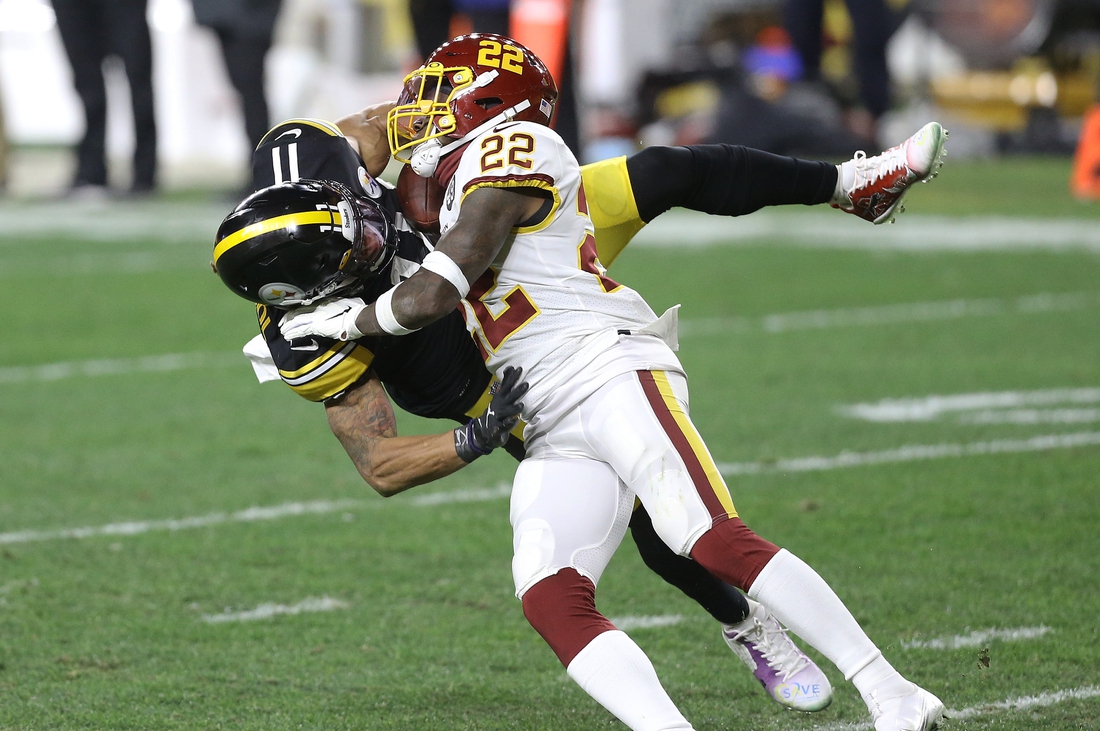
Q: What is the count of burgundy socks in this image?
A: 2